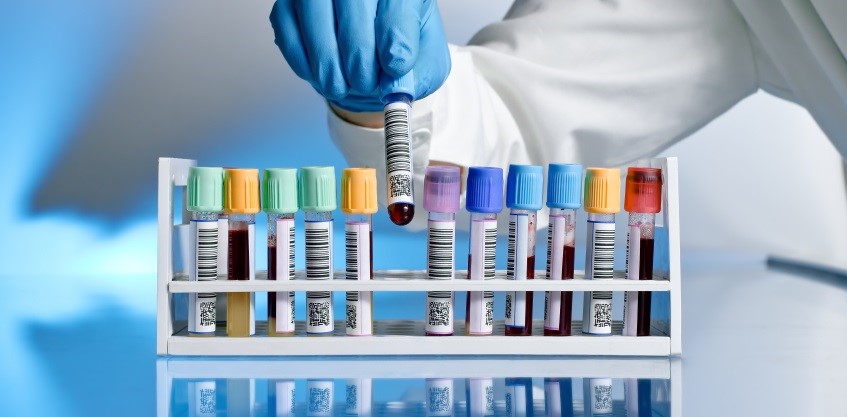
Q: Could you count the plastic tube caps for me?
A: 12